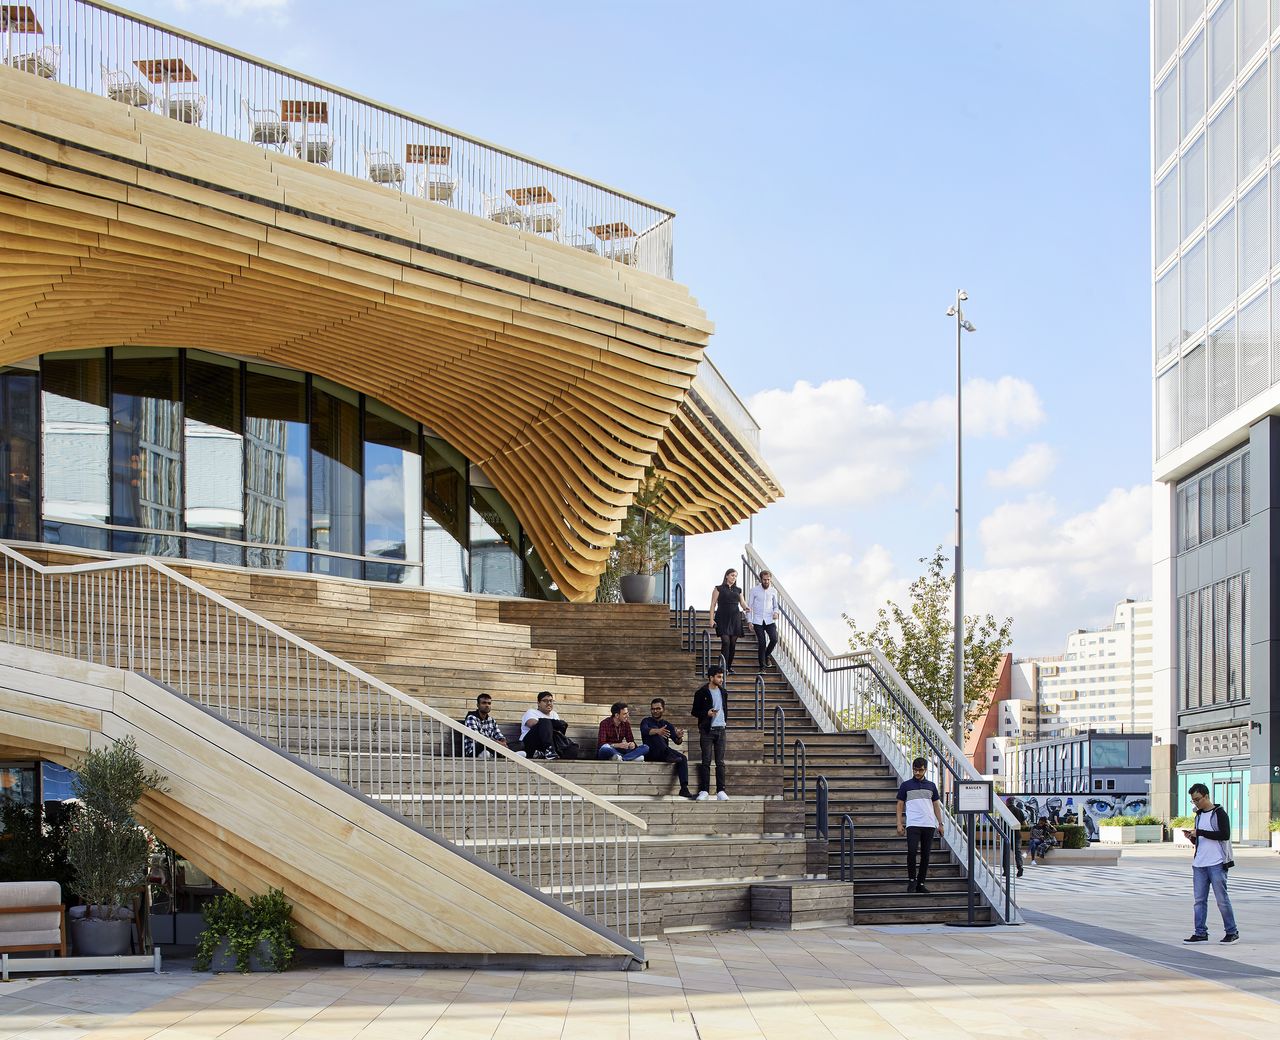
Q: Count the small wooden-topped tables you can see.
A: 6